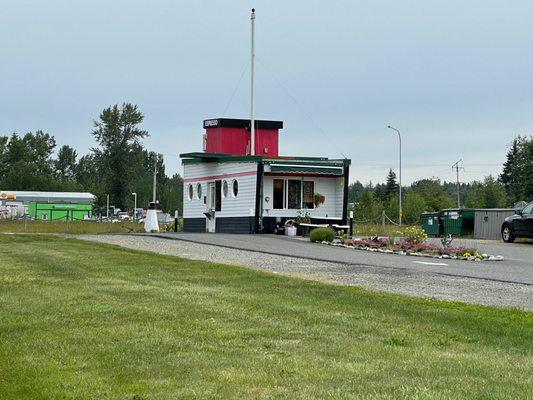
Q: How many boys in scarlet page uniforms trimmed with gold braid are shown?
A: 0